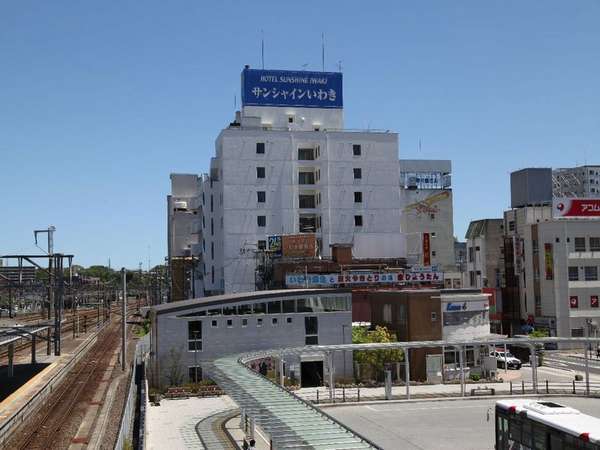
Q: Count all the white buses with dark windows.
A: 1